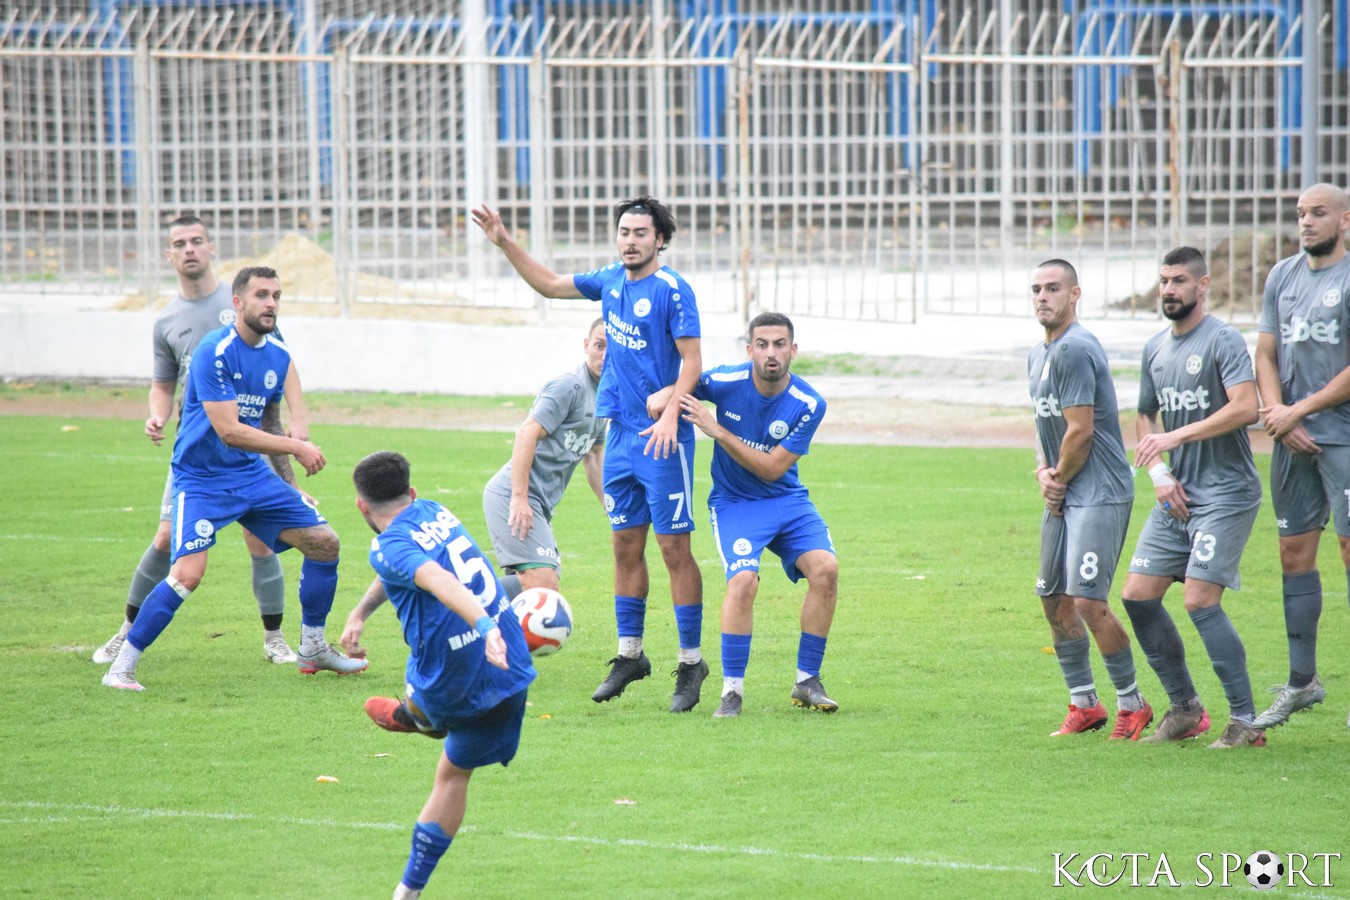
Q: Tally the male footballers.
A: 9